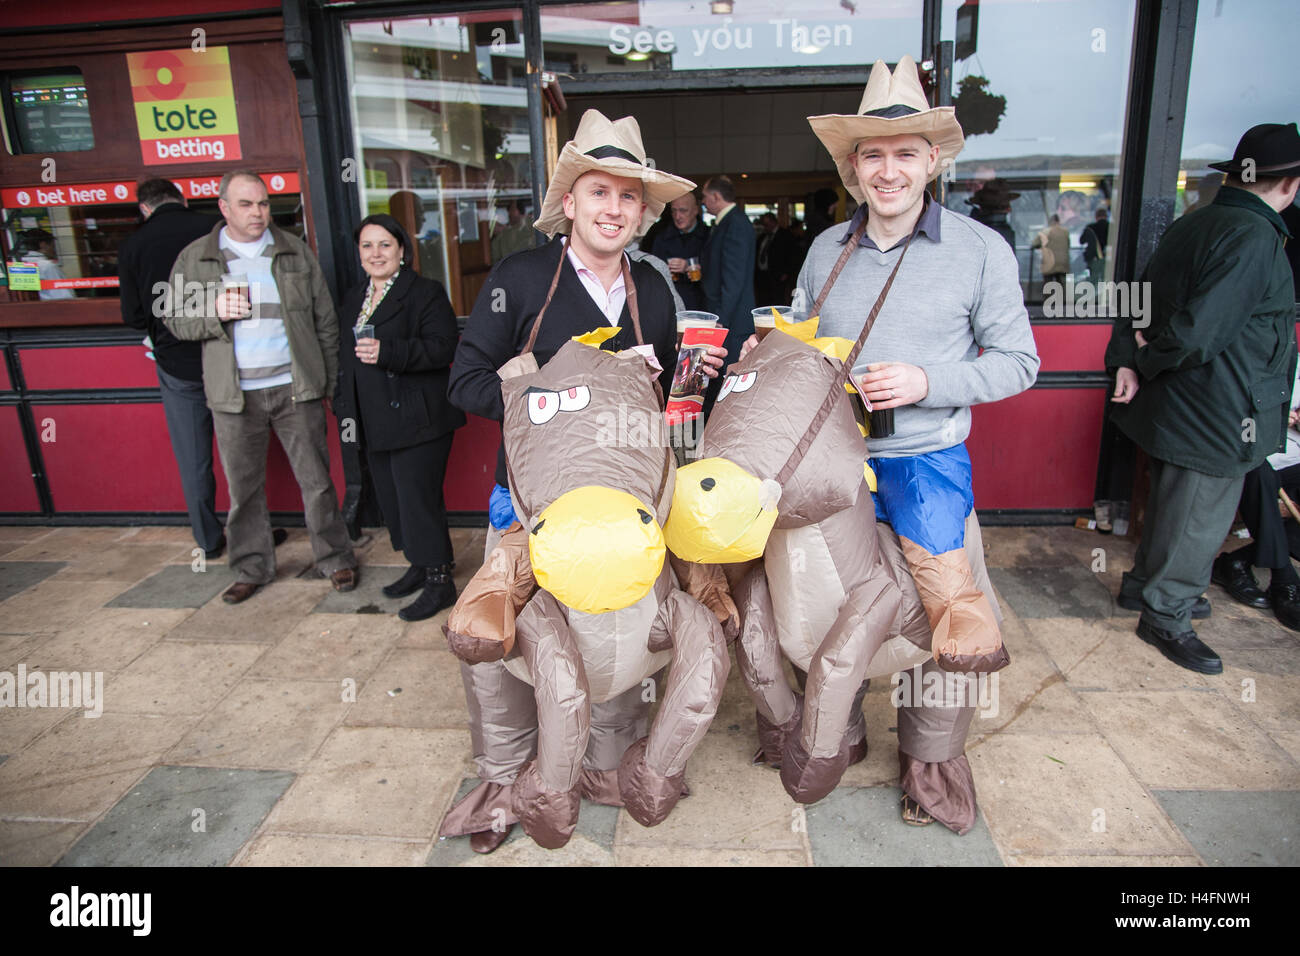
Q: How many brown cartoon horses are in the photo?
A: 2